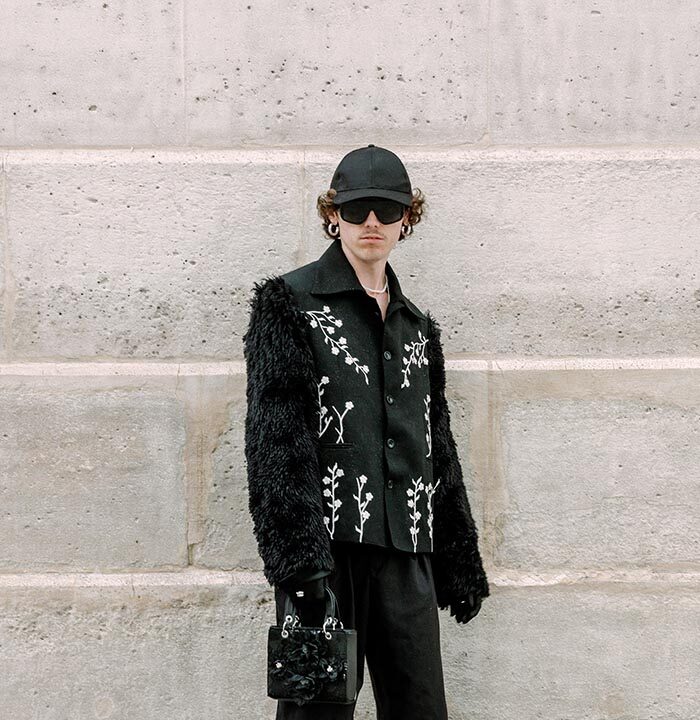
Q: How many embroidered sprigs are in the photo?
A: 9